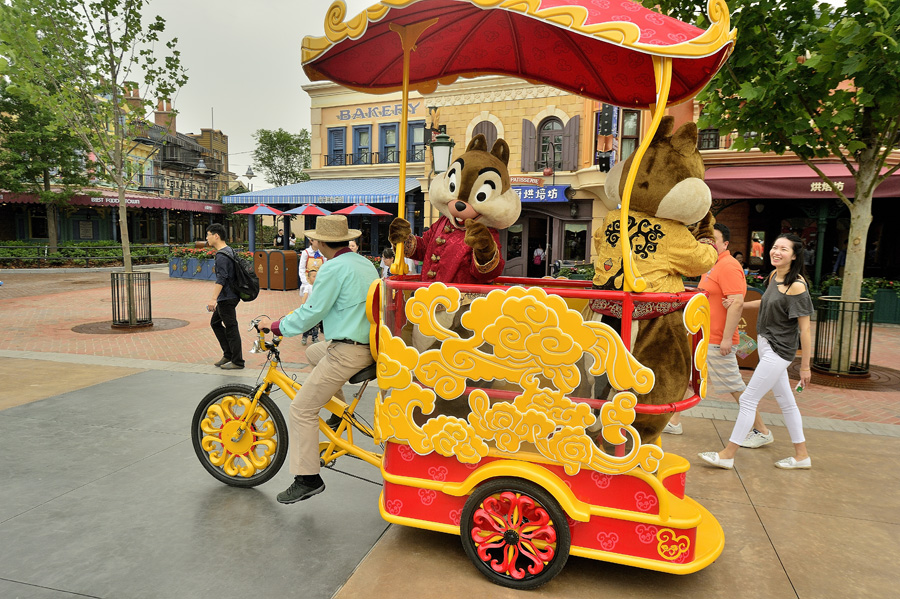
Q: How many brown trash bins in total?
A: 3